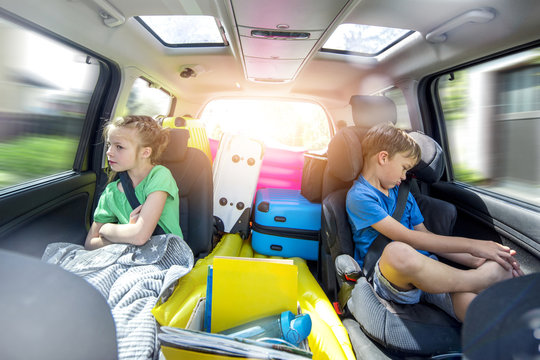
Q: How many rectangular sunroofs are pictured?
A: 2